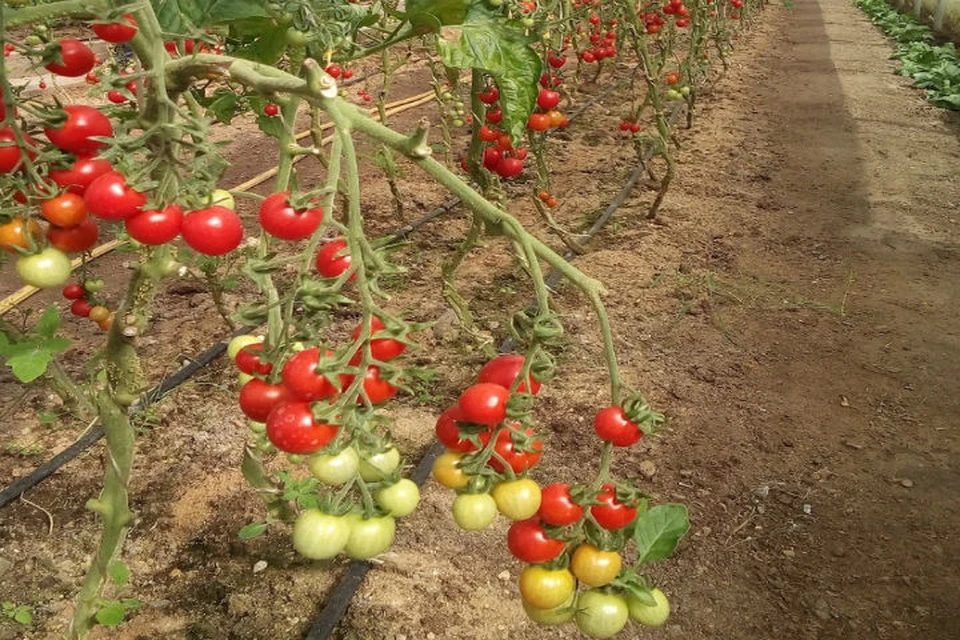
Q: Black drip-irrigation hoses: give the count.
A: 2